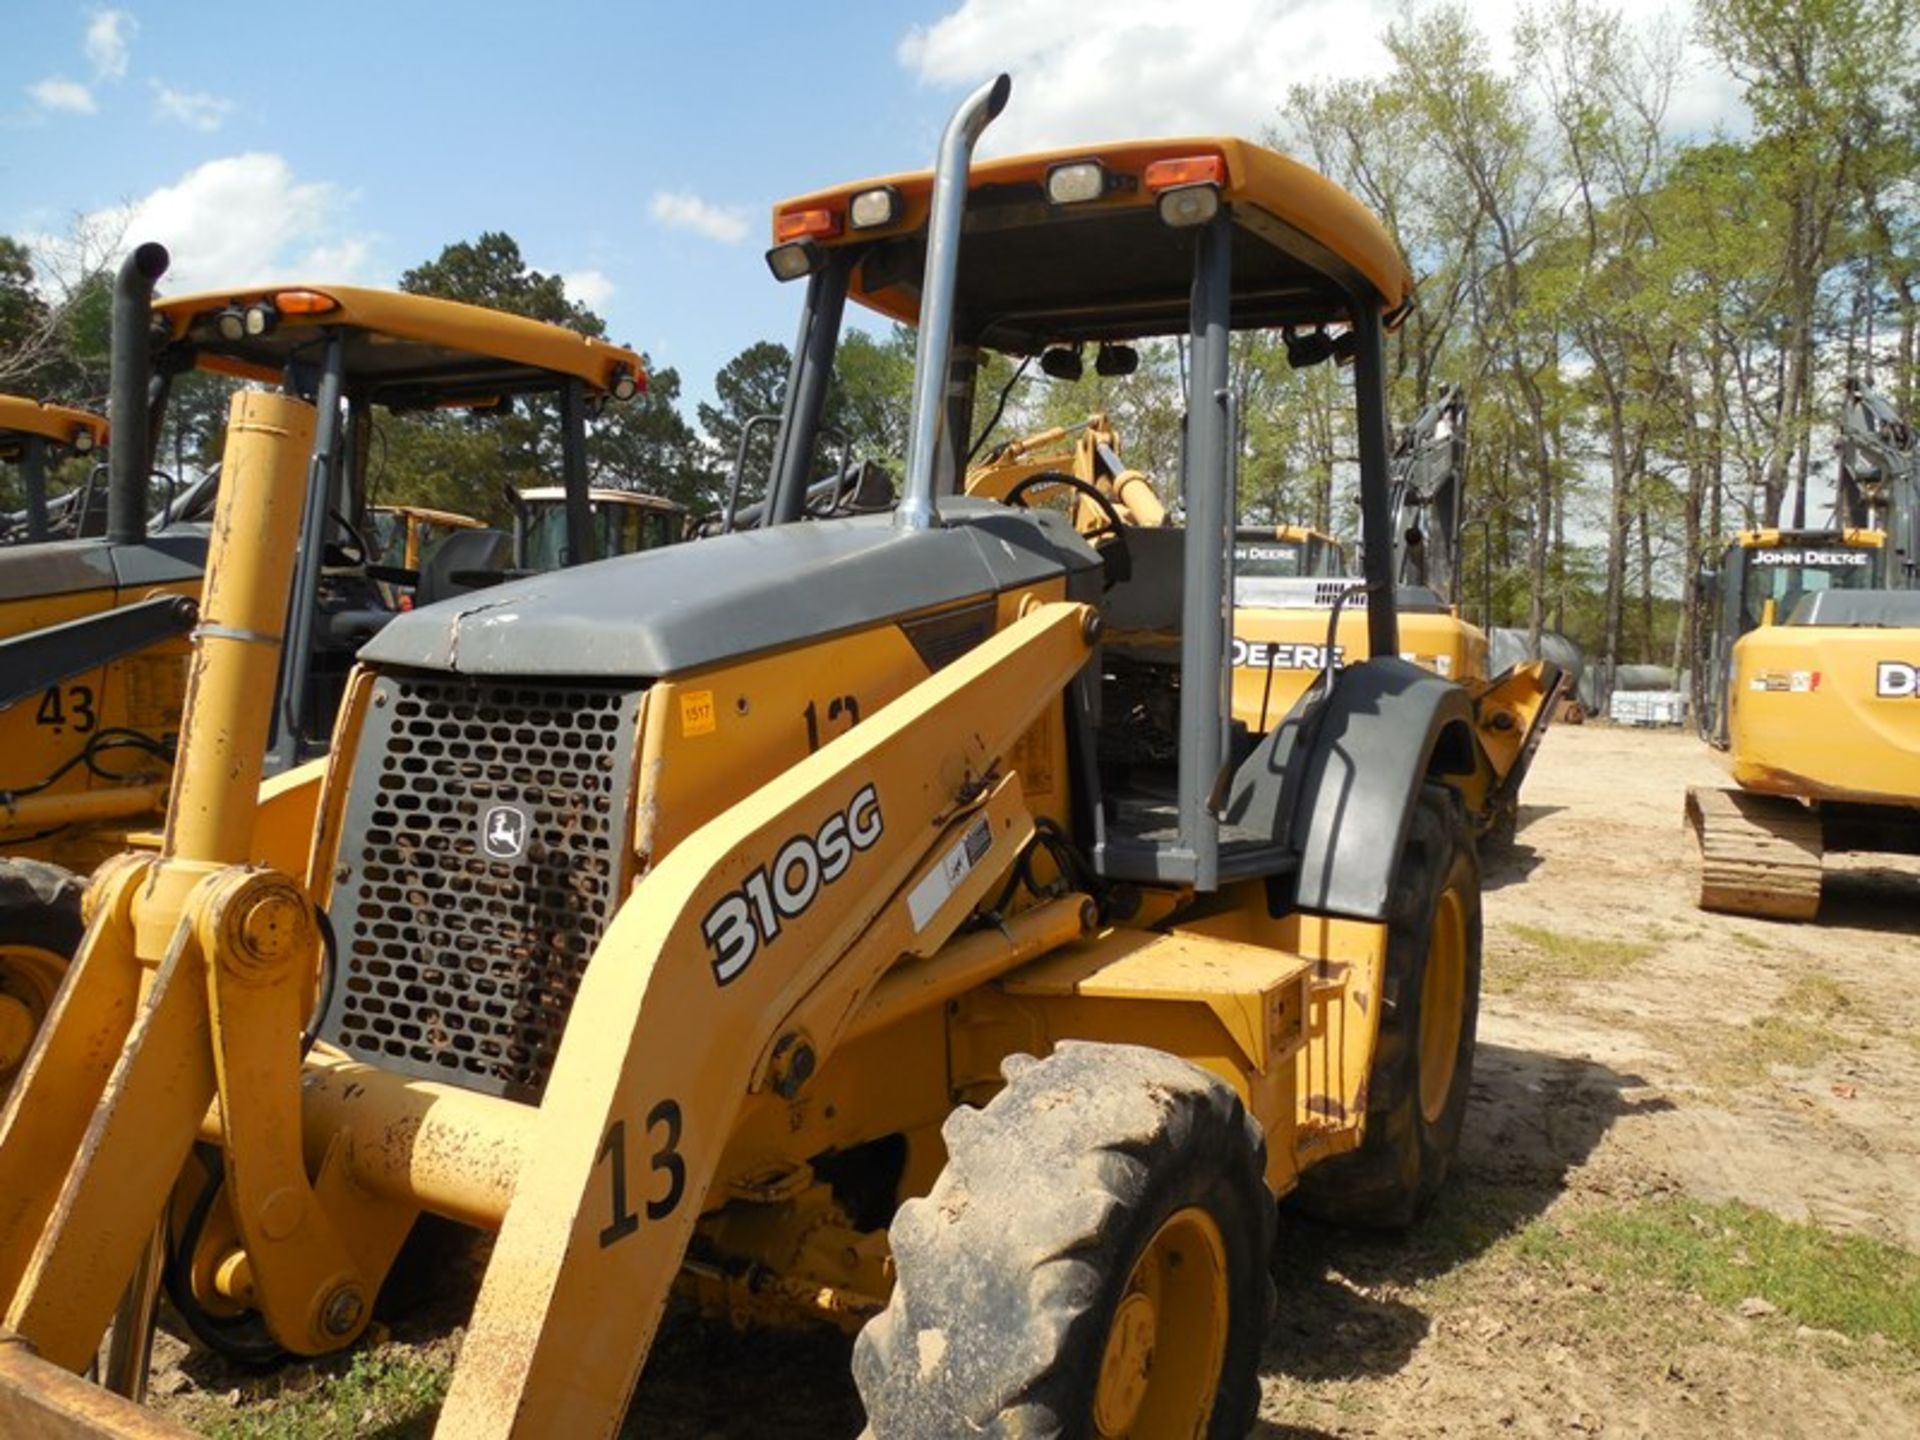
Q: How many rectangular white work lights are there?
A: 4